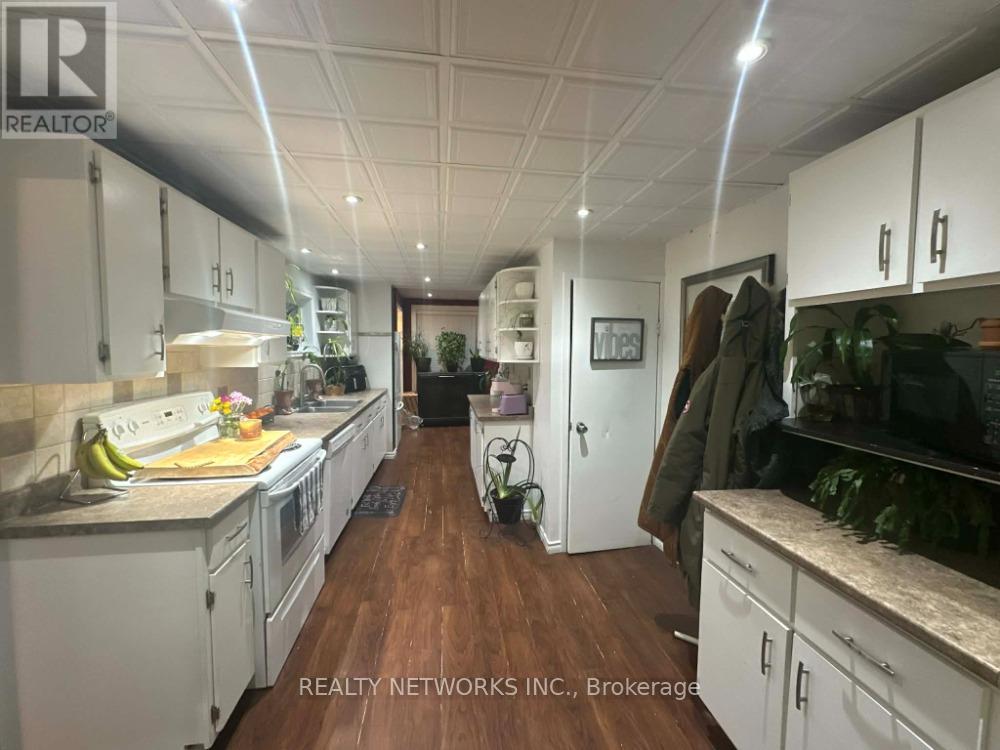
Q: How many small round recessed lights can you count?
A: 9